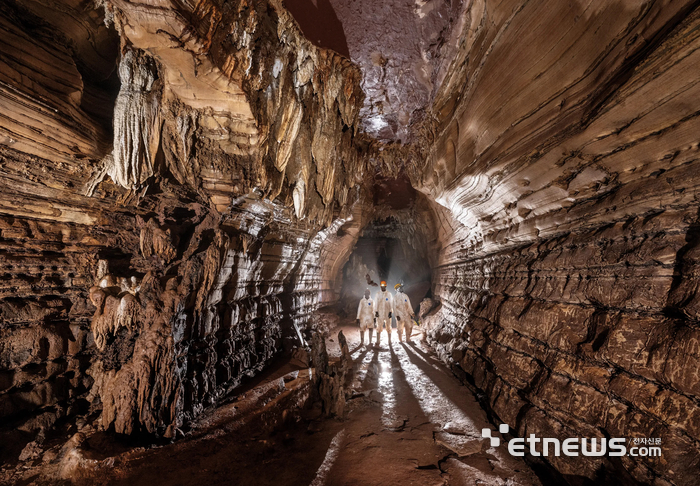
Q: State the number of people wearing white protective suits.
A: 3